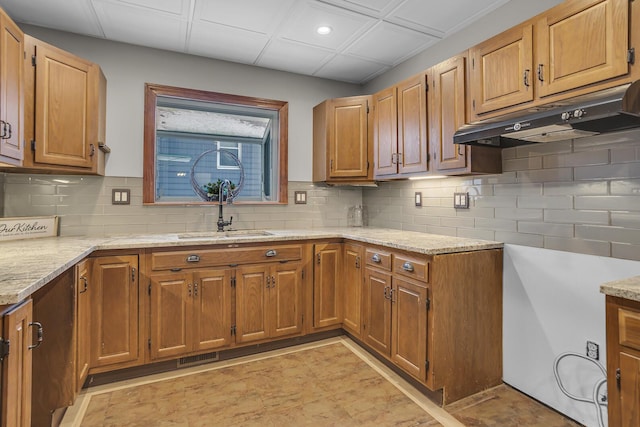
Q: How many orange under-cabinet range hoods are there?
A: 0